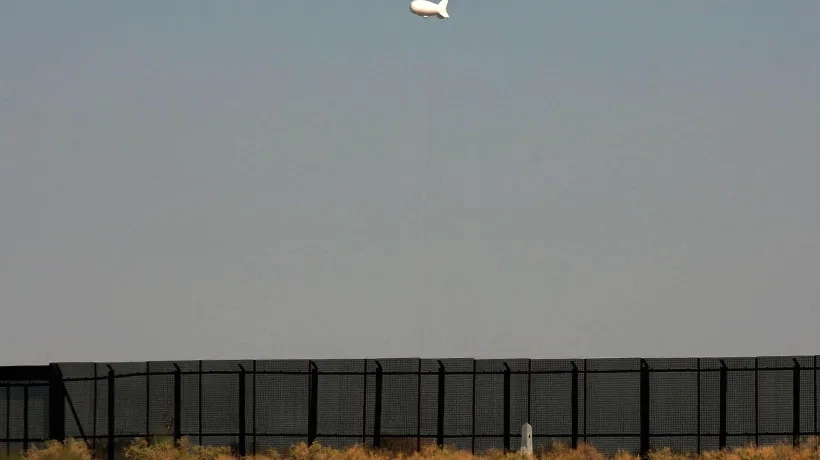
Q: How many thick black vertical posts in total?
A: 12